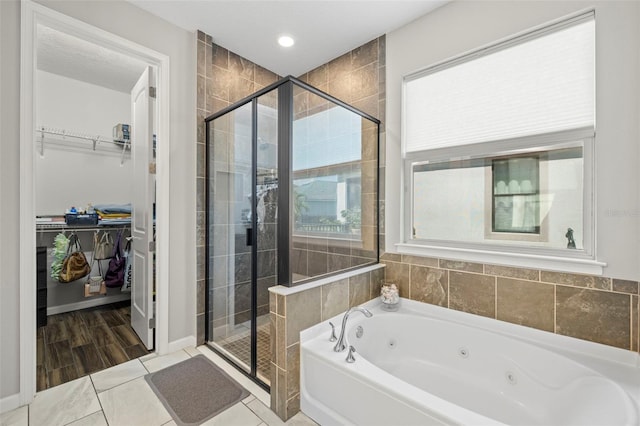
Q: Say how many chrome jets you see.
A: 3